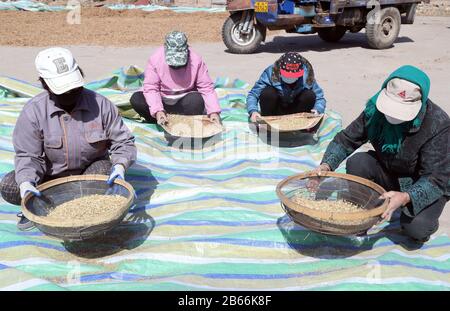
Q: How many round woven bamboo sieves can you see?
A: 2